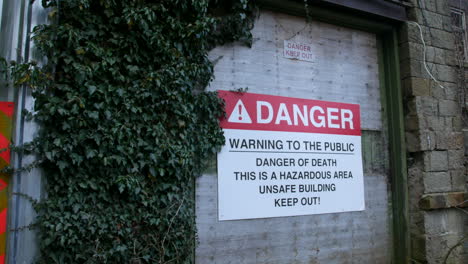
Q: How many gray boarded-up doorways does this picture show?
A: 1